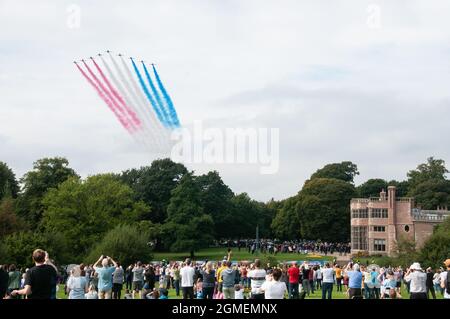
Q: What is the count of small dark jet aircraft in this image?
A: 9